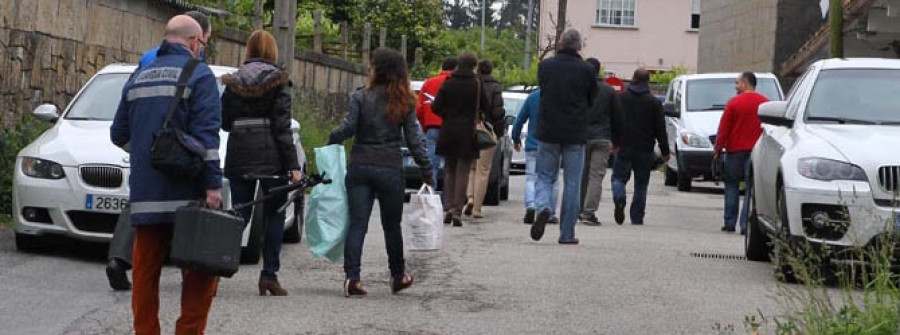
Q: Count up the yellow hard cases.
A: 0